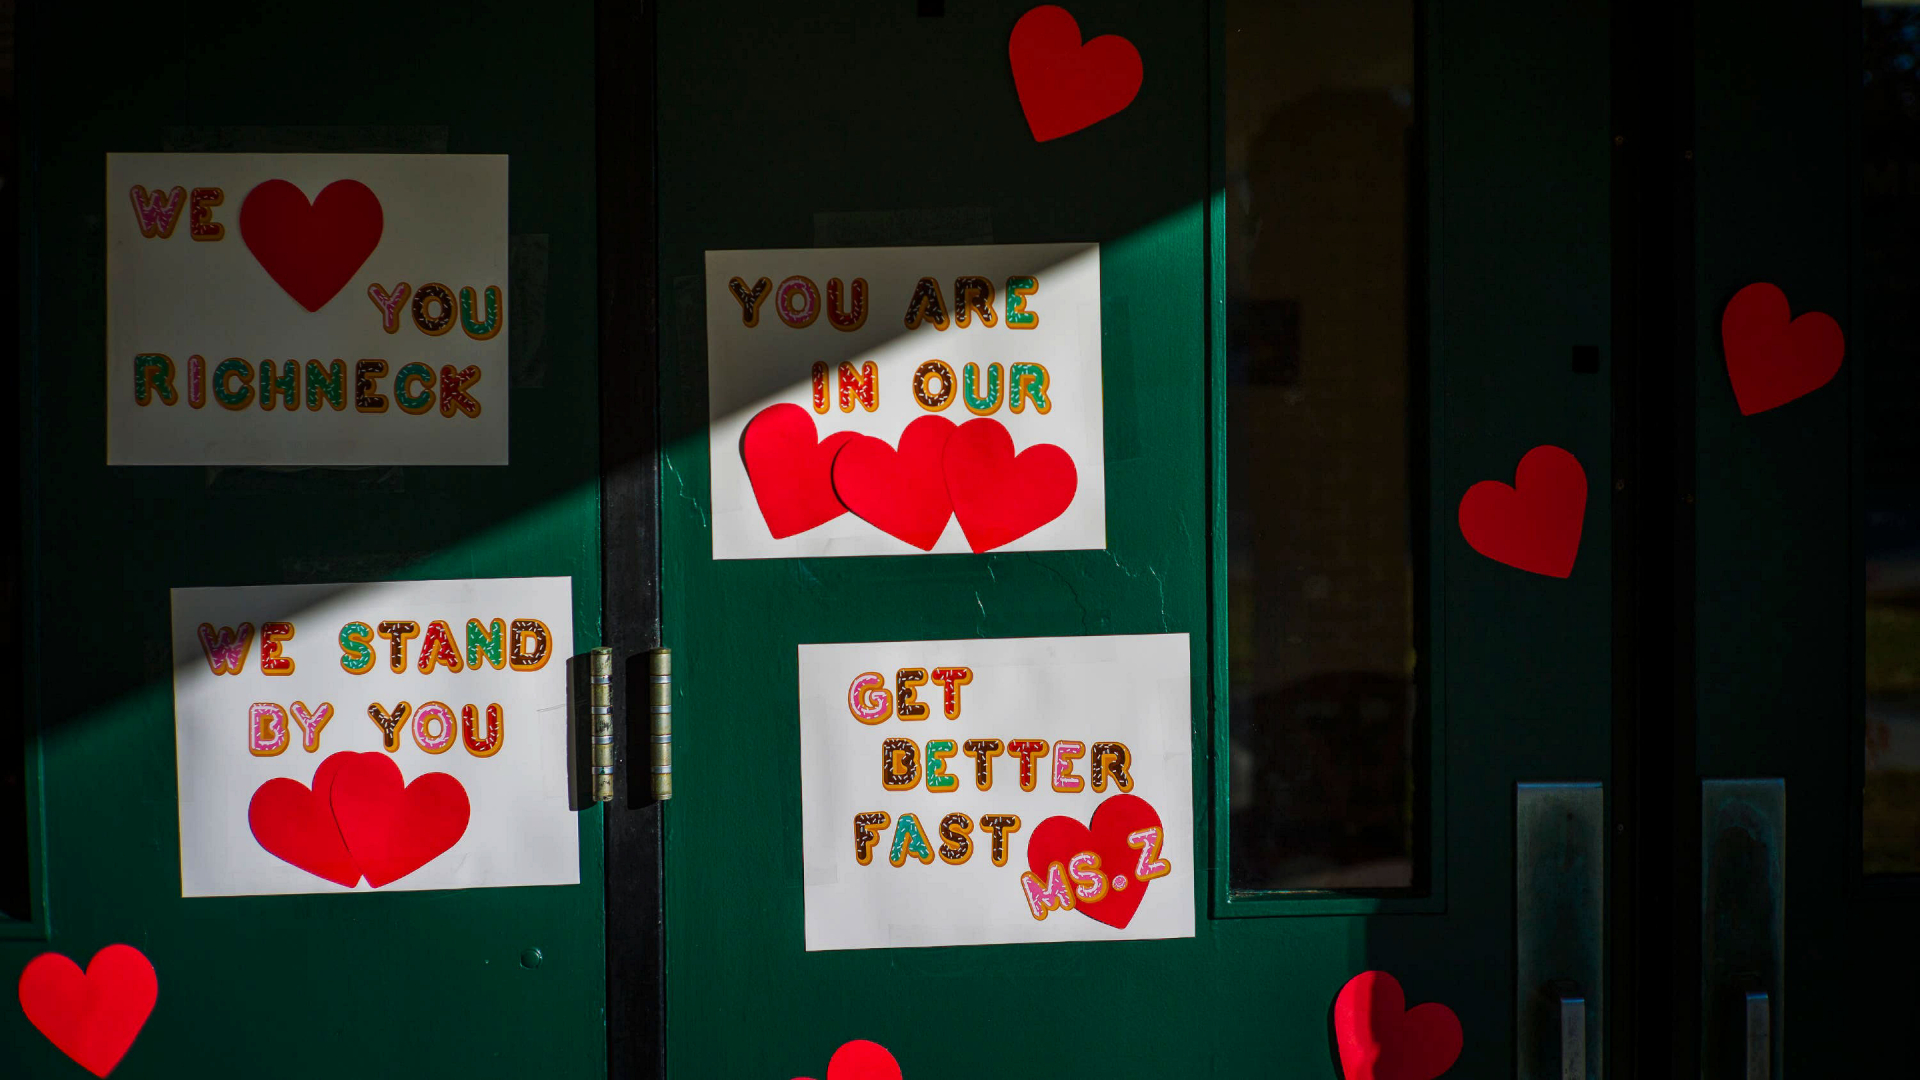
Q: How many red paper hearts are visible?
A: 13